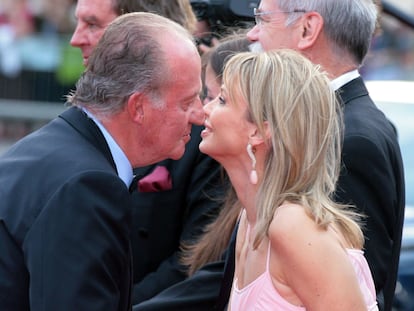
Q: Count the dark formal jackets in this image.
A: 3